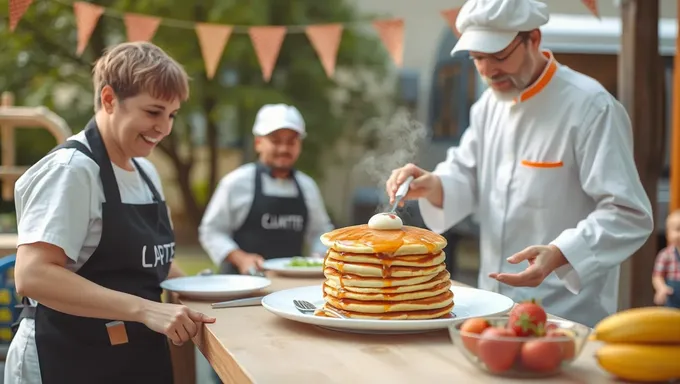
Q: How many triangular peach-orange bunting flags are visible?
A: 9